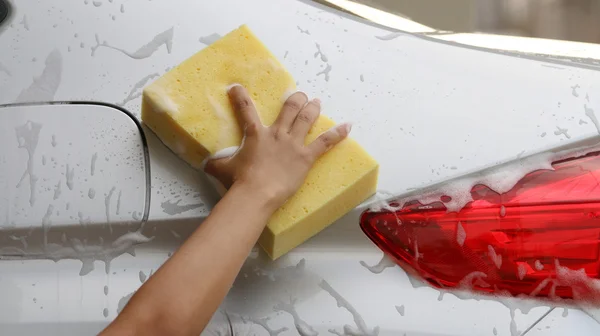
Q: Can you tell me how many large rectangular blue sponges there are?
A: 0